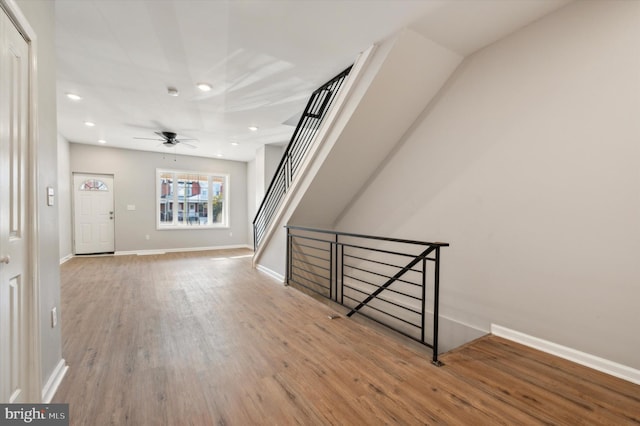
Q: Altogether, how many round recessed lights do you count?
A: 7